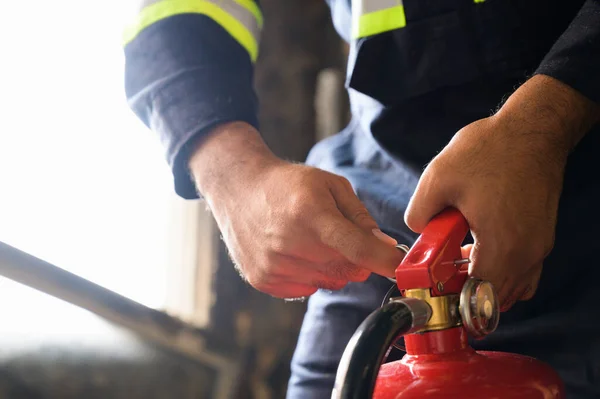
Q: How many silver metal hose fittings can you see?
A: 1